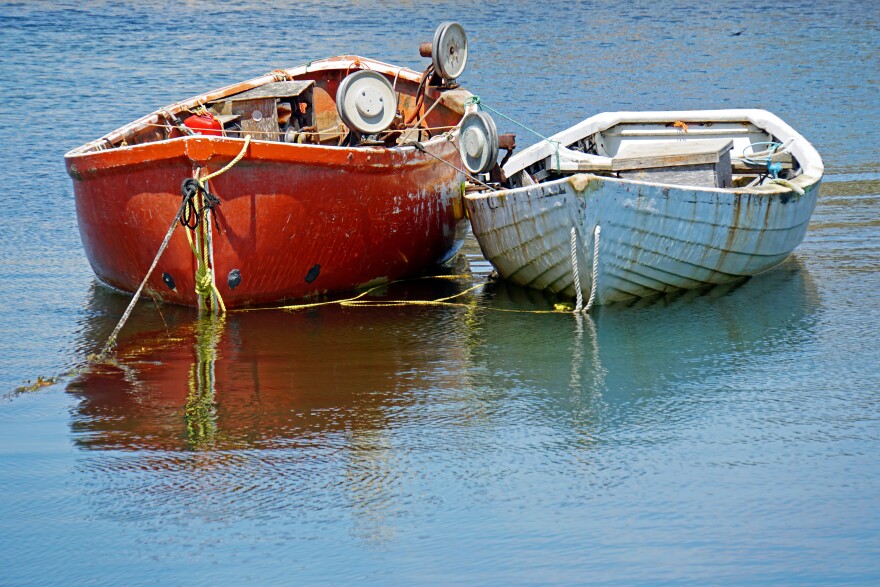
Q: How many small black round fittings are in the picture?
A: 3